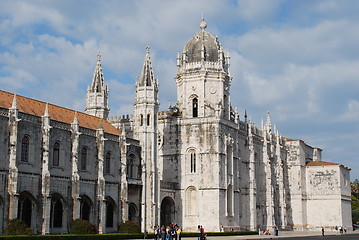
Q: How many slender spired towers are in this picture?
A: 2